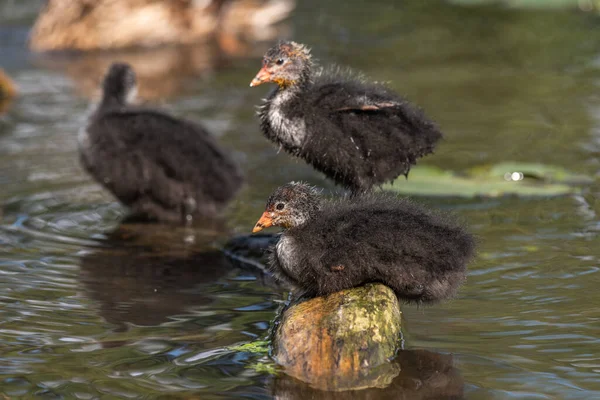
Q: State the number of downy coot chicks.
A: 3